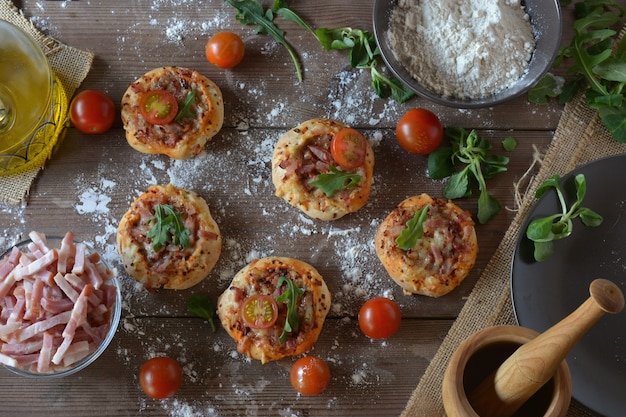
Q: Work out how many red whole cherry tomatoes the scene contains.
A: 6